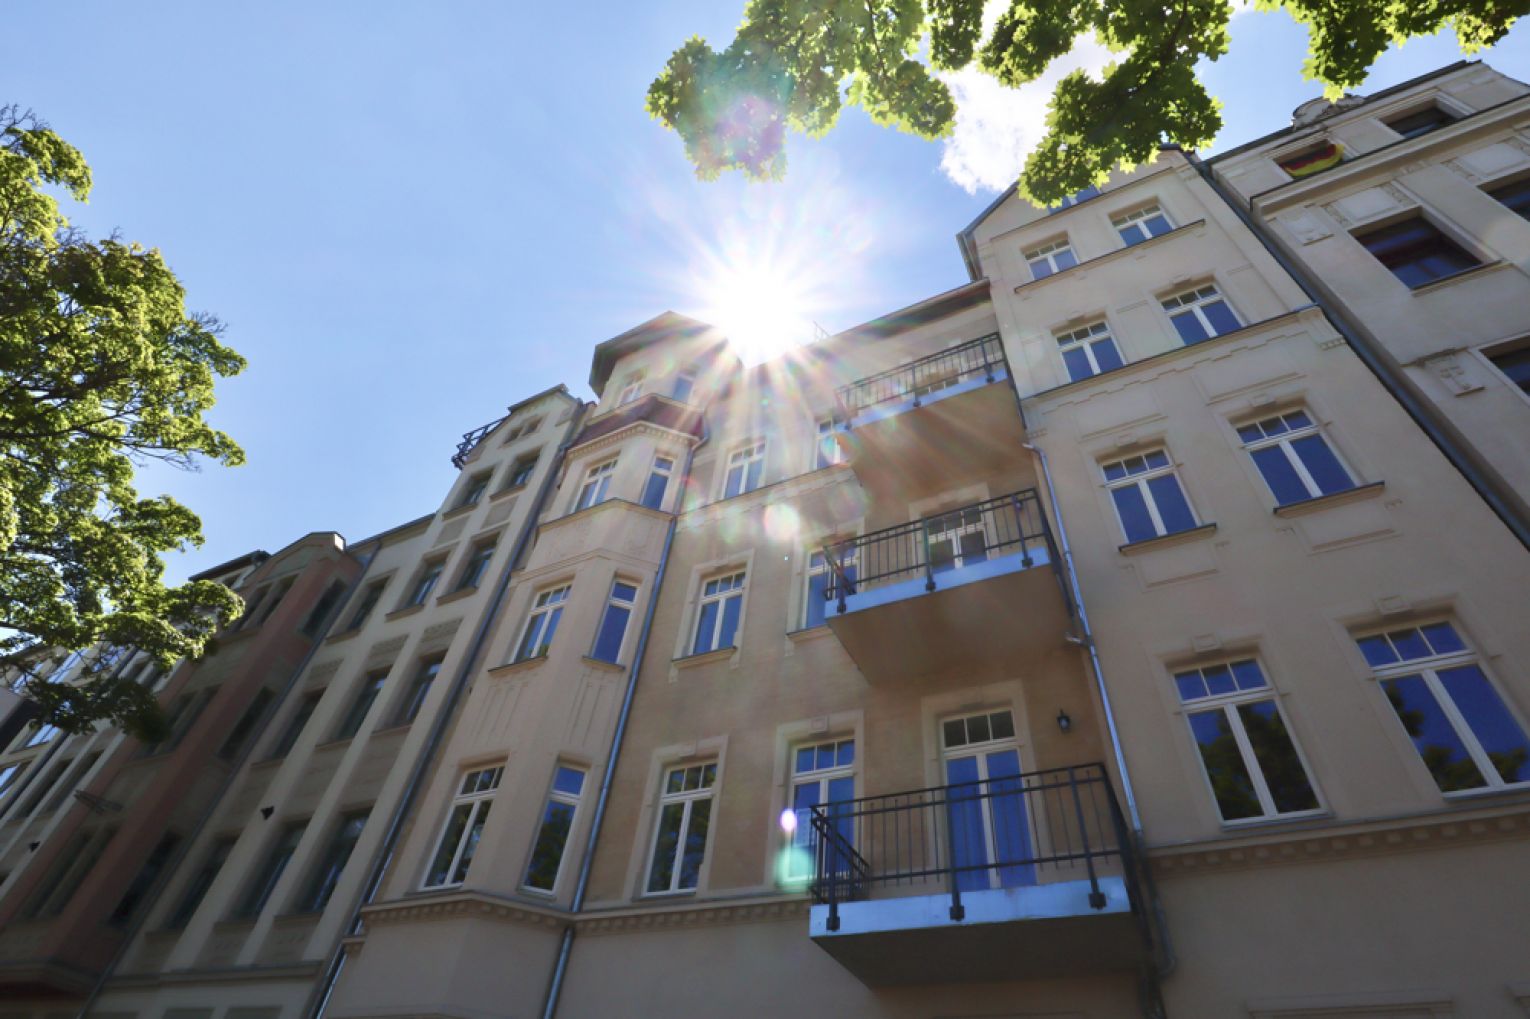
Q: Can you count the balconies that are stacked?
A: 3